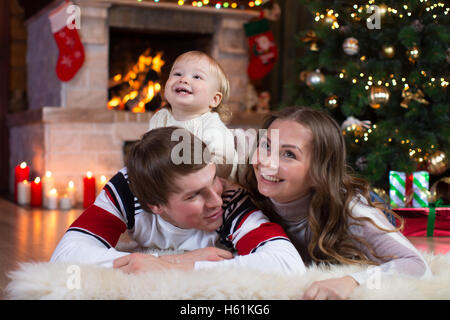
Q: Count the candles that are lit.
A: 9